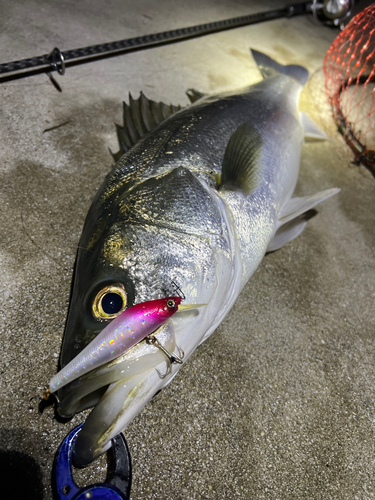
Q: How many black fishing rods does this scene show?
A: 1